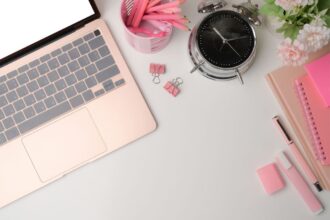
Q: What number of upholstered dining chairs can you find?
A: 0